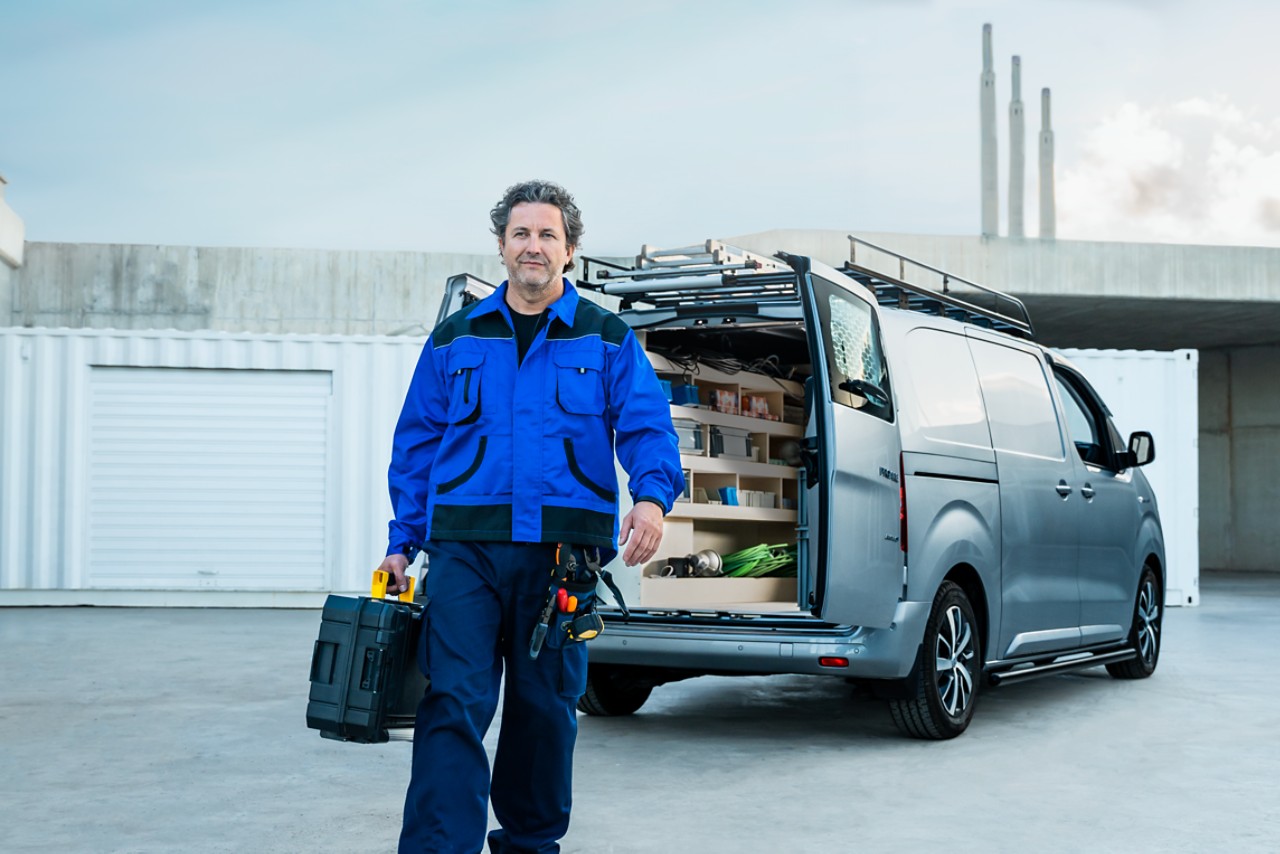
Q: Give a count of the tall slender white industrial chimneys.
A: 3